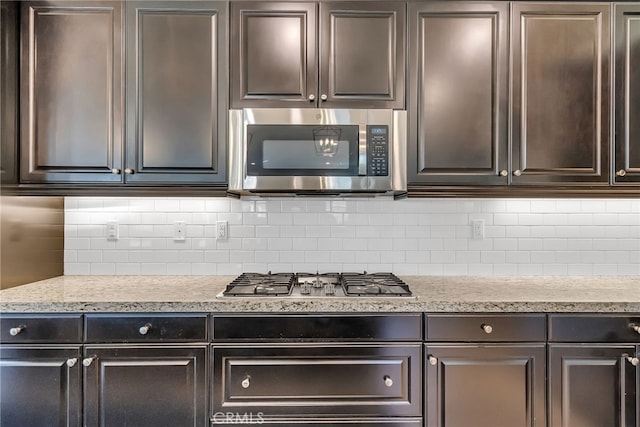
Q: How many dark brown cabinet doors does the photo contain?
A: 11